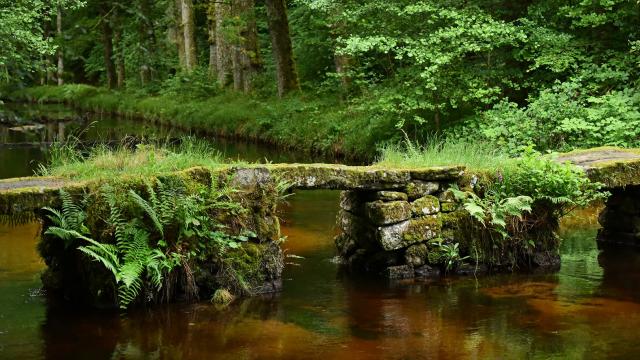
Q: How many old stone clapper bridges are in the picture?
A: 1